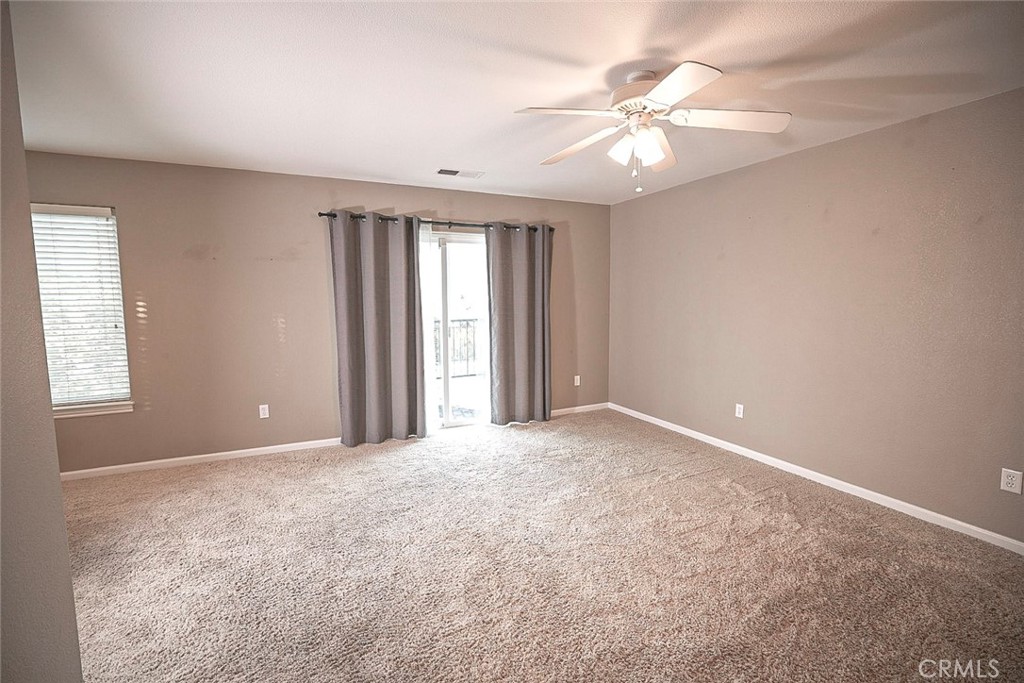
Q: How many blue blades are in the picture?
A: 0